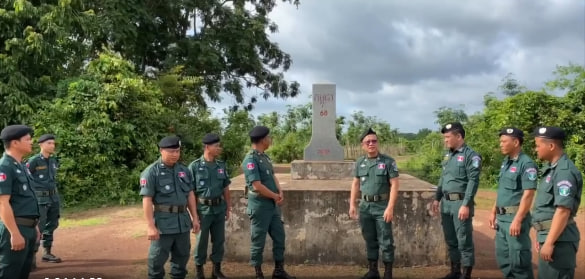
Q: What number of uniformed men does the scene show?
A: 9